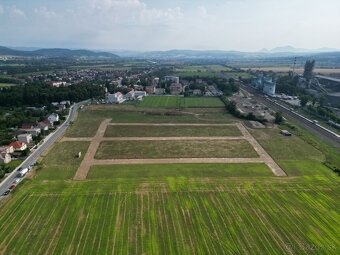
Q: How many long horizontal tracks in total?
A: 3